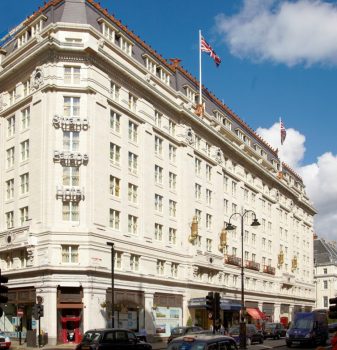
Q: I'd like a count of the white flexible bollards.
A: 0